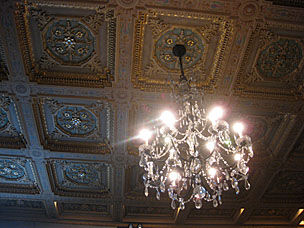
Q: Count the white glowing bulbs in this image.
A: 8